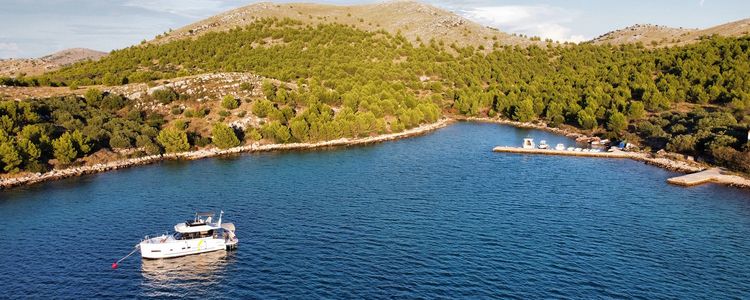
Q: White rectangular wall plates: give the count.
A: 0